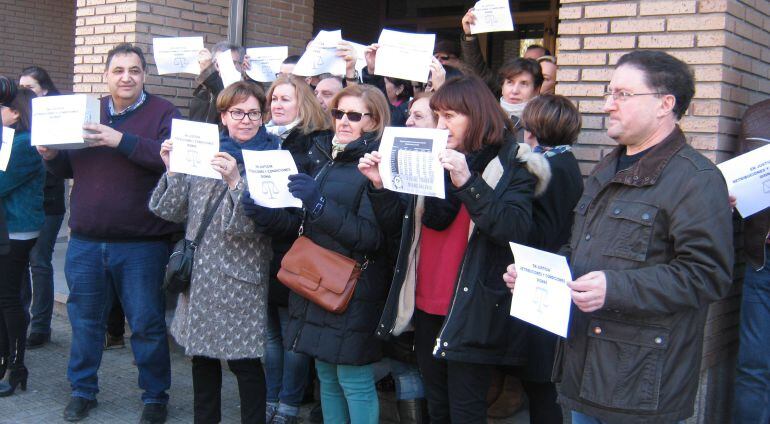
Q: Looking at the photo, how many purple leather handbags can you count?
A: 0